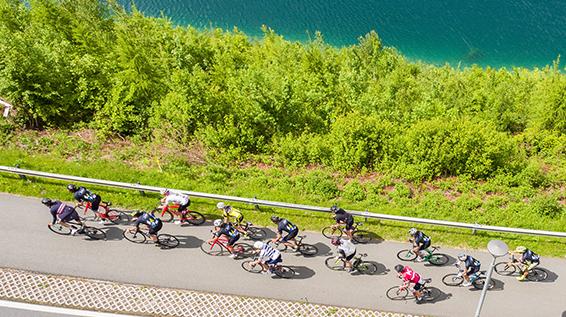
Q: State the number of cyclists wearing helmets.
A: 14